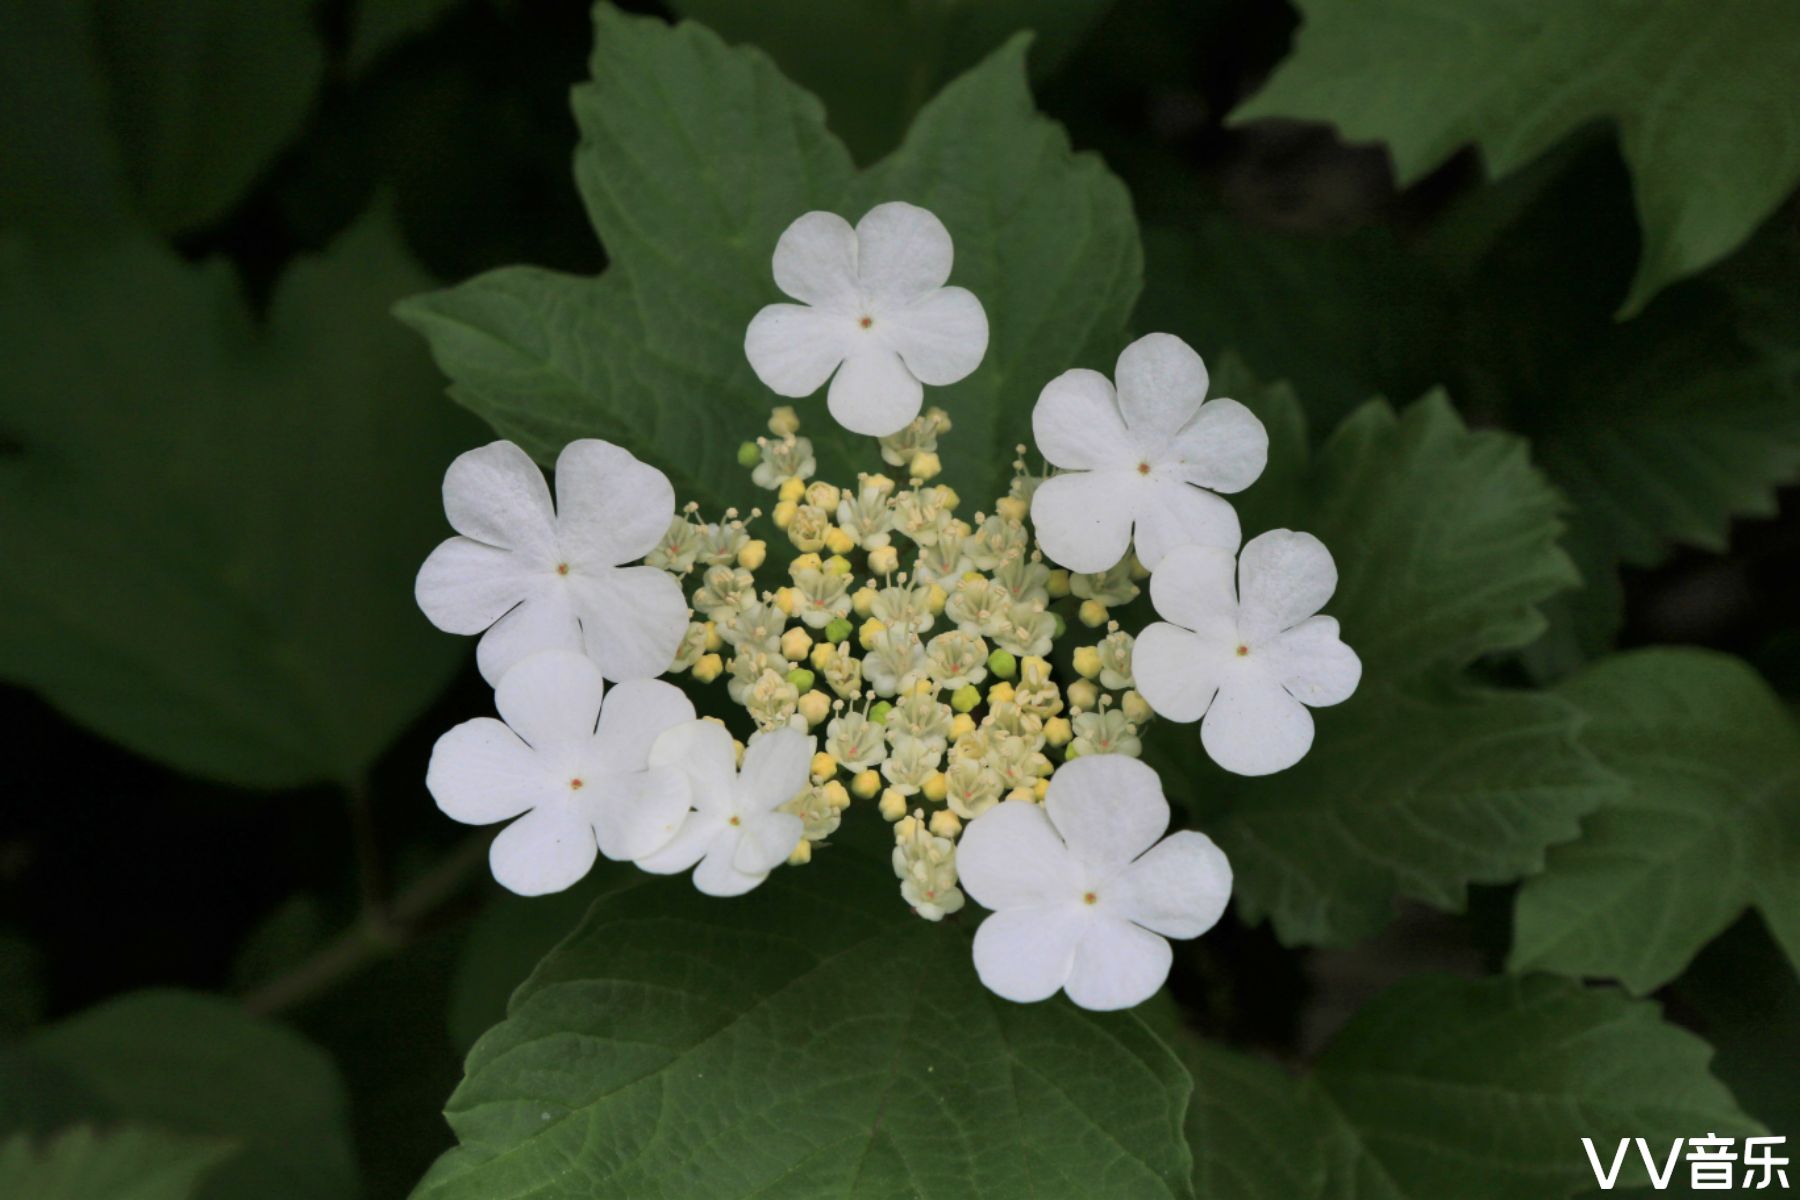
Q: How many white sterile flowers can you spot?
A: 7